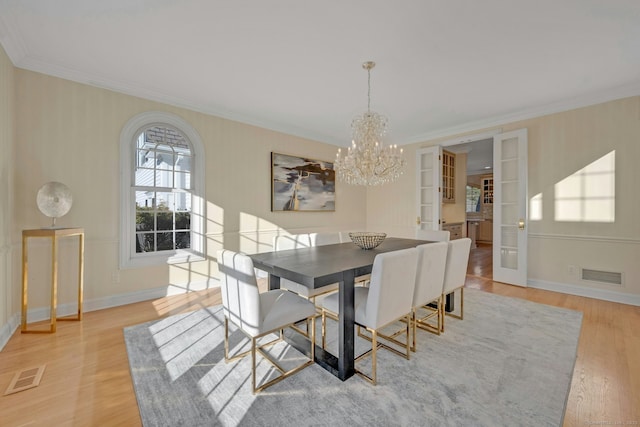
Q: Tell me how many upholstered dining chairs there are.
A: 8